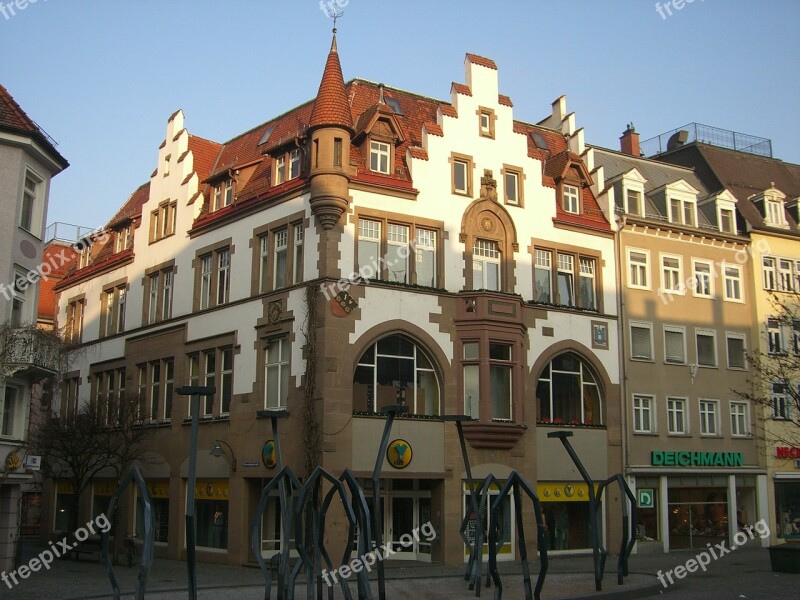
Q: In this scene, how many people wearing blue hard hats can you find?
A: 0